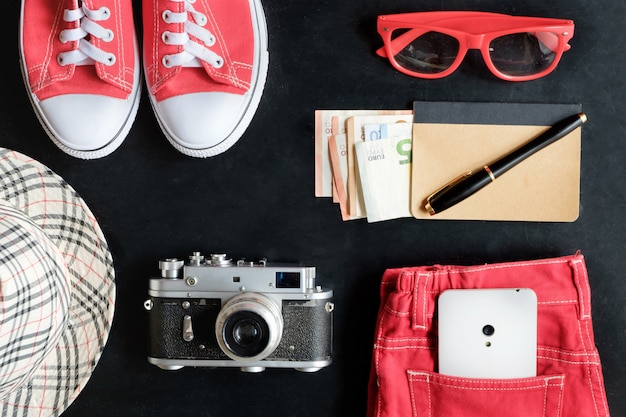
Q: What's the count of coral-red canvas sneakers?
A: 2